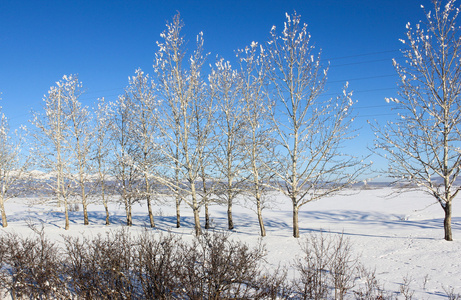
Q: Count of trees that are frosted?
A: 13